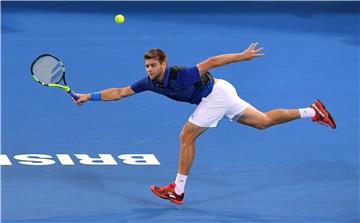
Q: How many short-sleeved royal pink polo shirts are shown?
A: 0